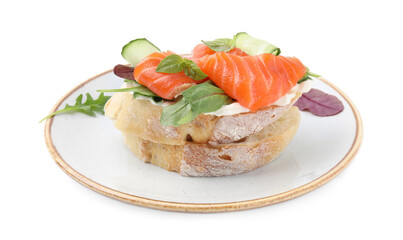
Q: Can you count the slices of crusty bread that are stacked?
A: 2